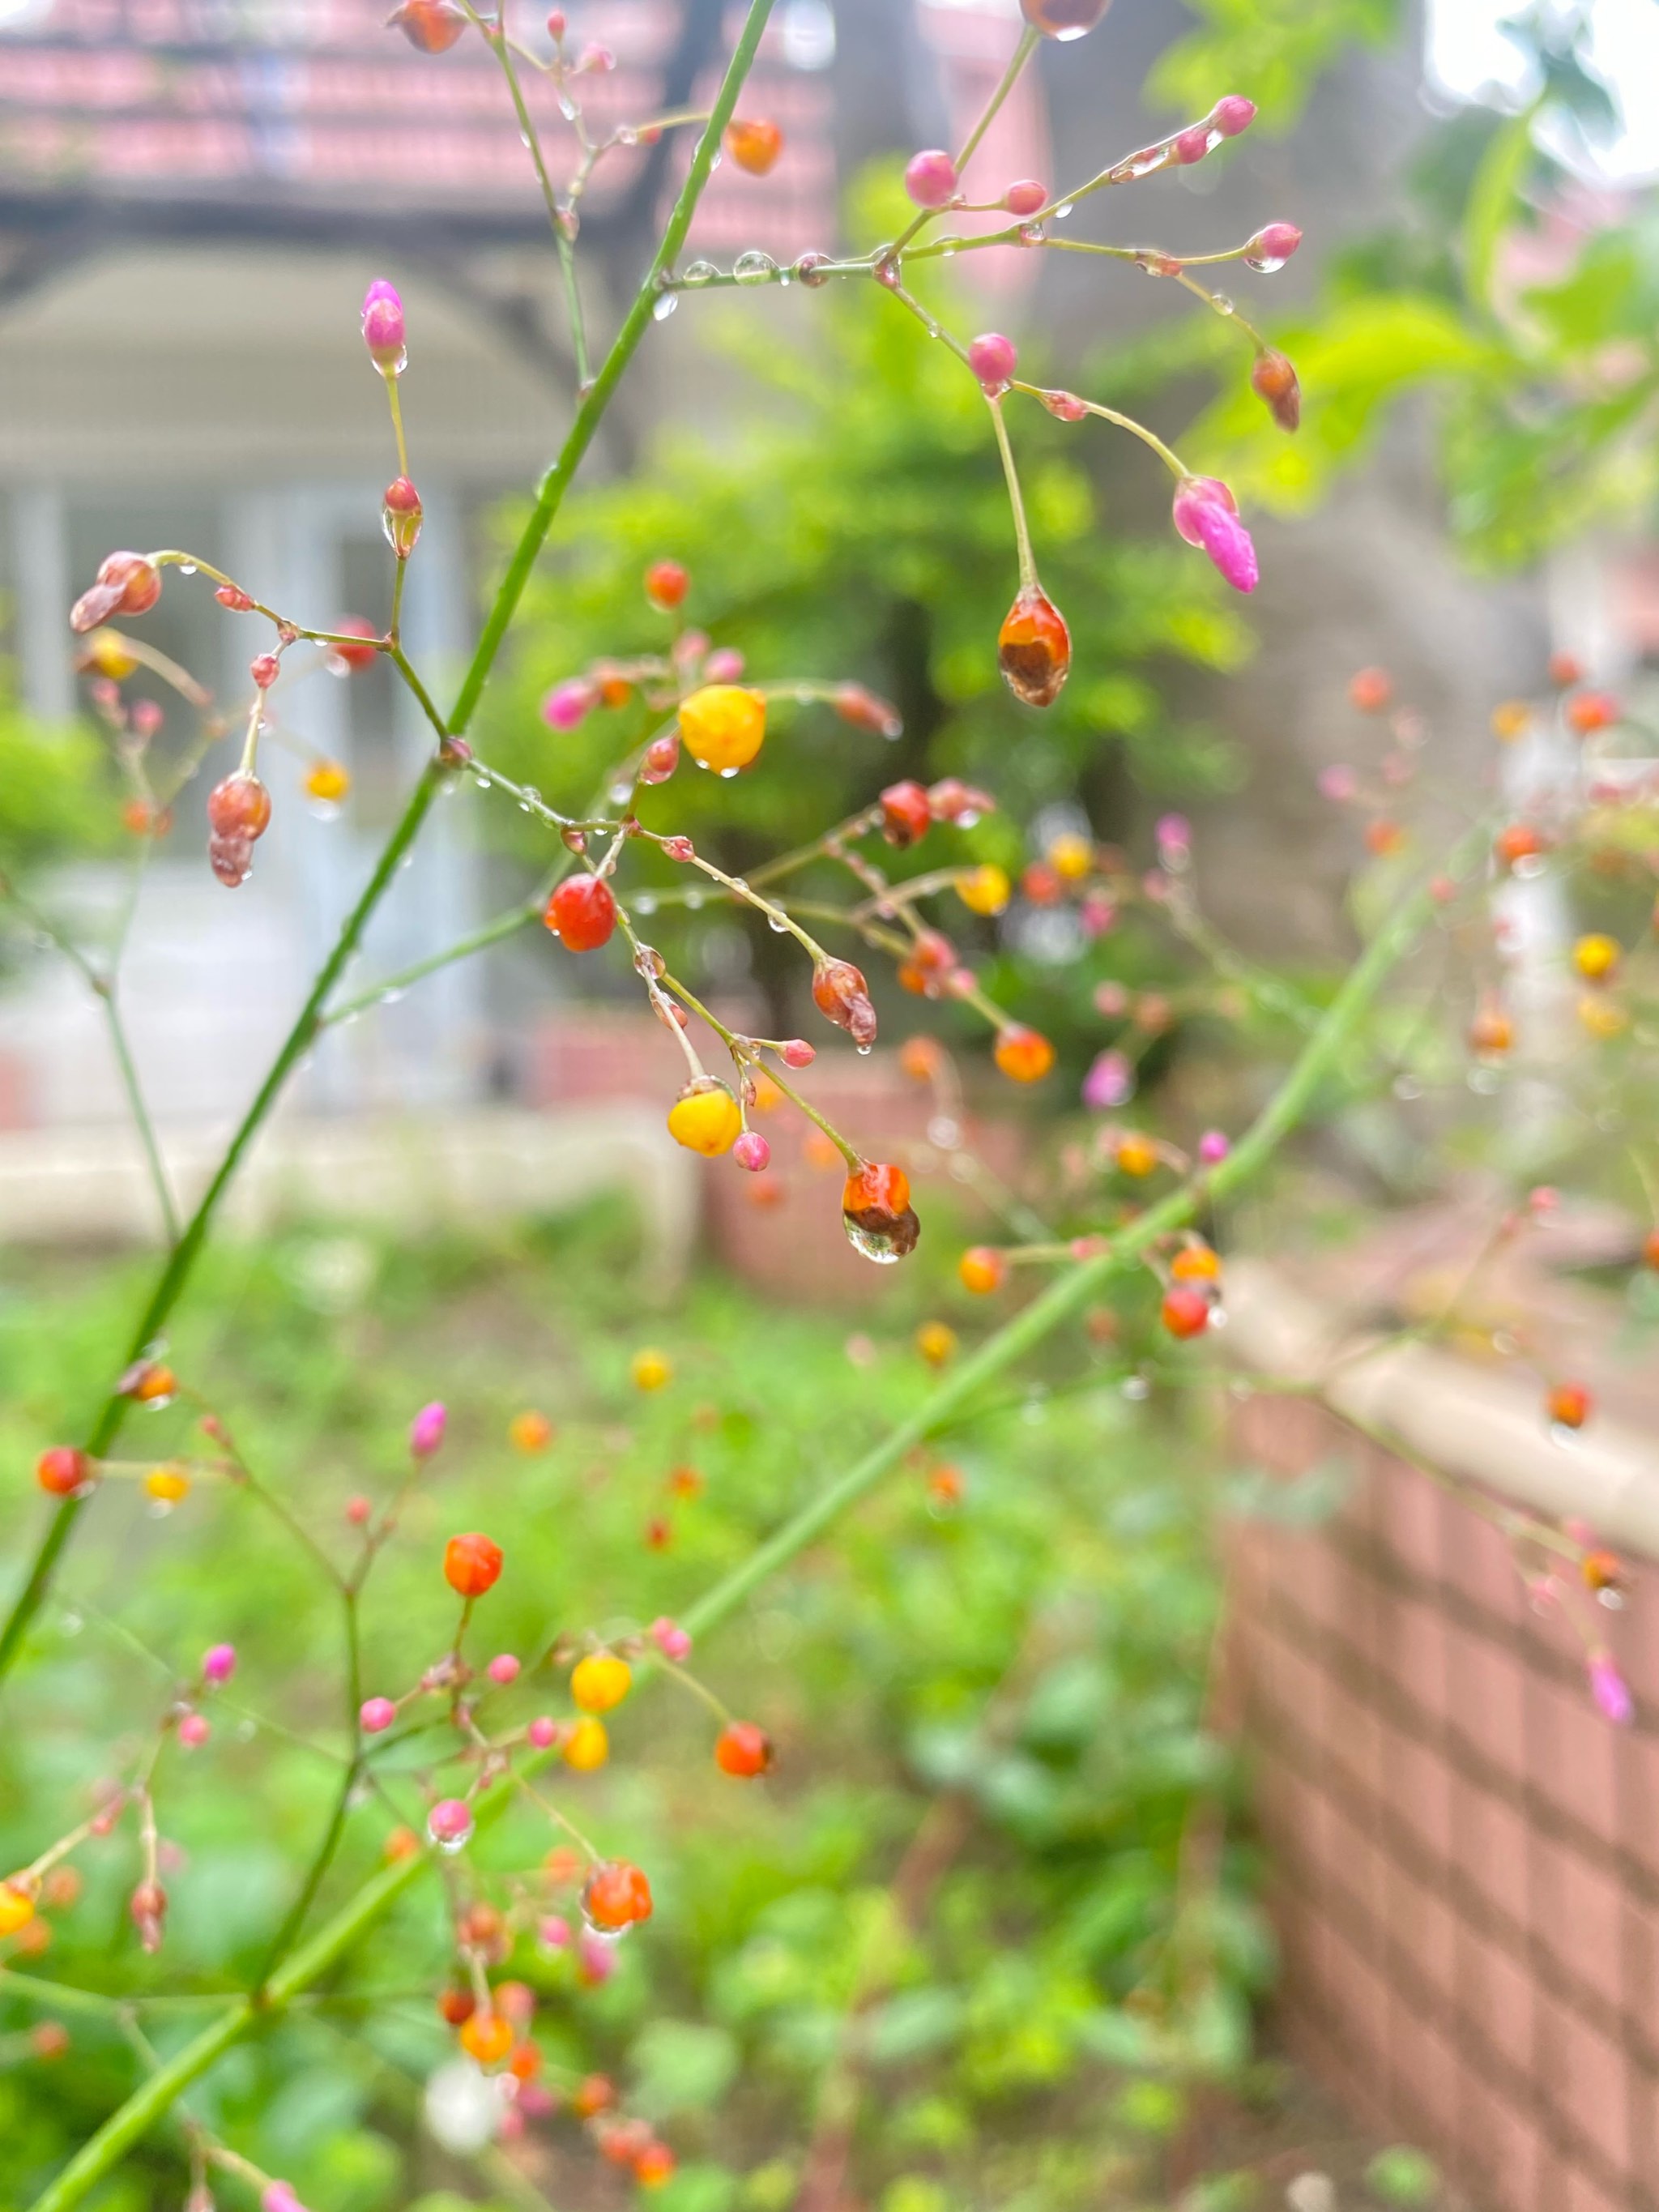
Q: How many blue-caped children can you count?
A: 0